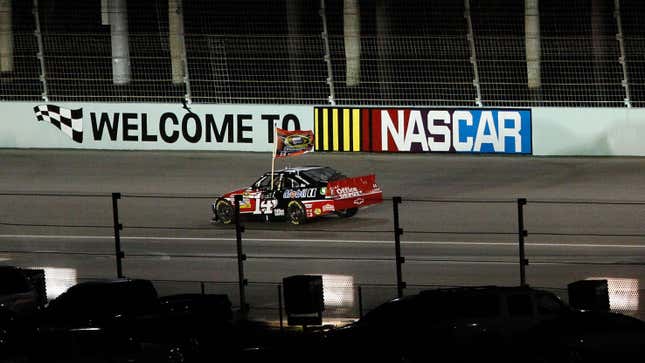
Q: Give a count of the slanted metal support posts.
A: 5